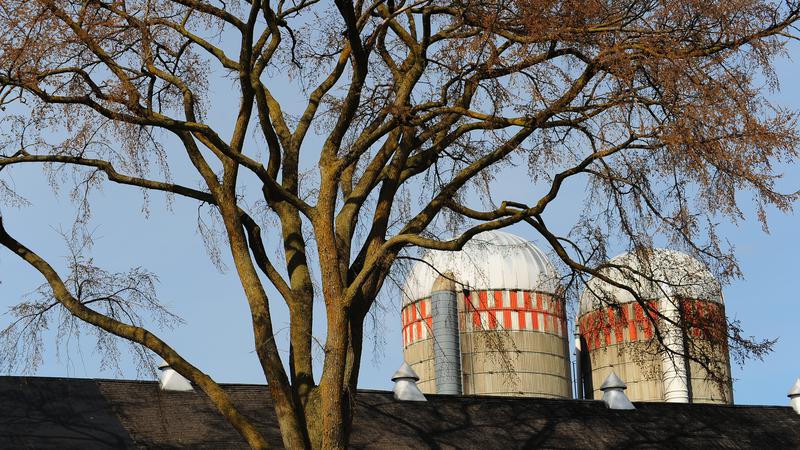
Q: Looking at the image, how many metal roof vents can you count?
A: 4